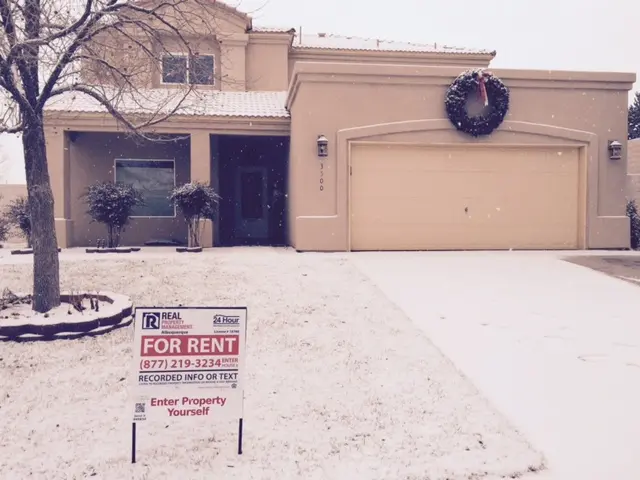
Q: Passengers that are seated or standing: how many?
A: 0